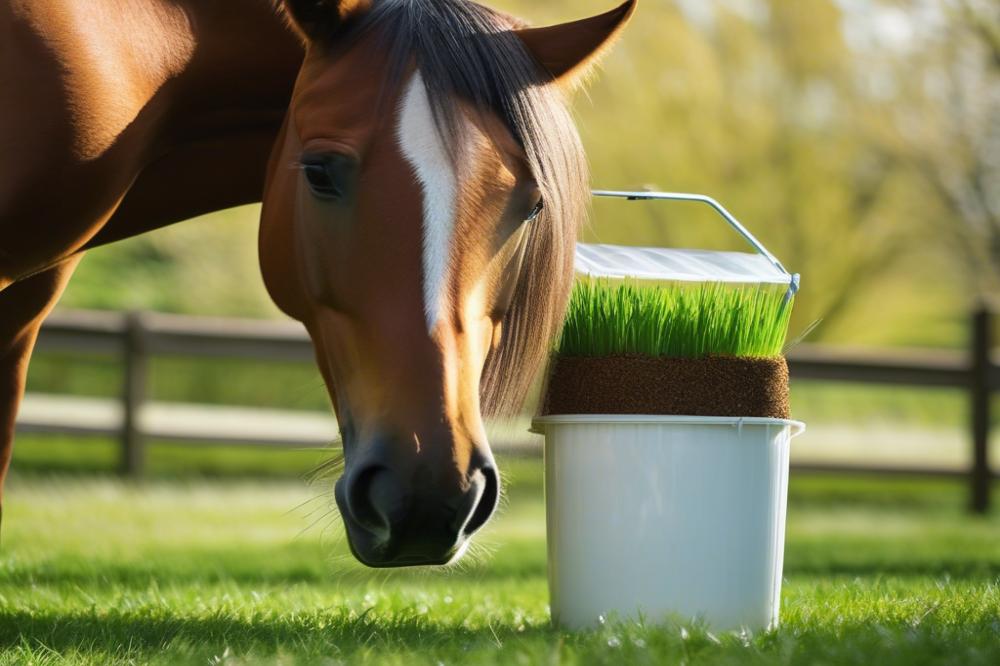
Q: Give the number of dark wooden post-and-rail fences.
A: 1